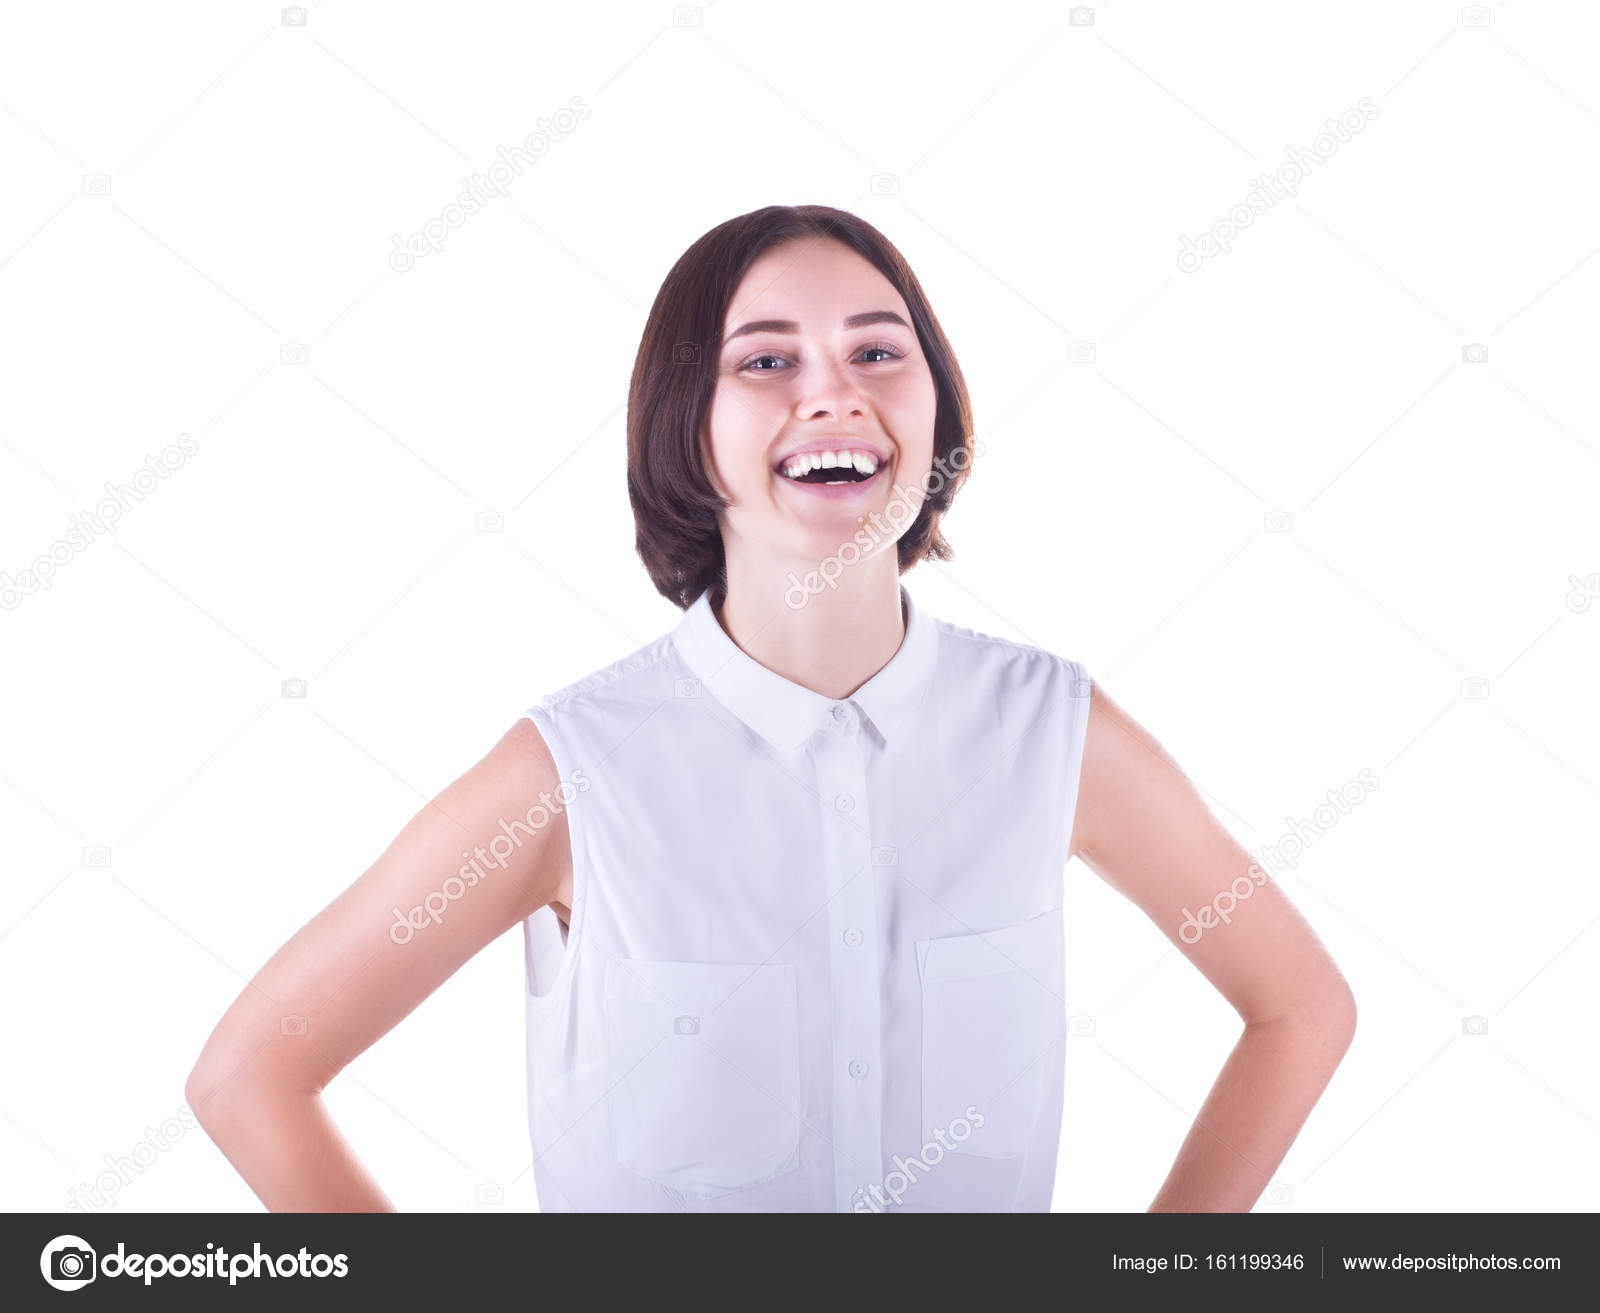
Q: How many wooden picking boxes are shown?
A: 0